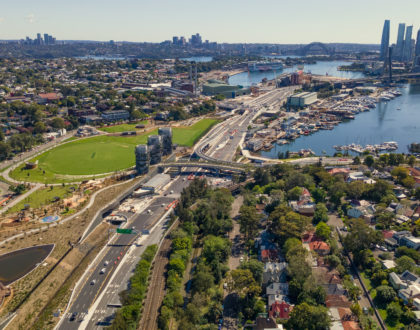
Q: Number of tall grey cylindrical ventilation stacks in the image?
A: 3